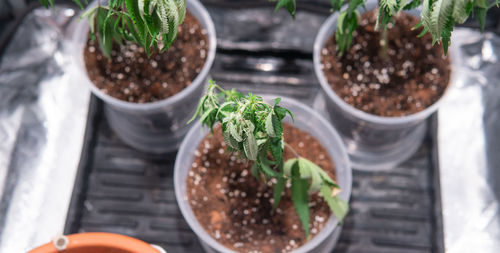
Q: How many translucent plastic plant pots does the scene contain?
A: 3